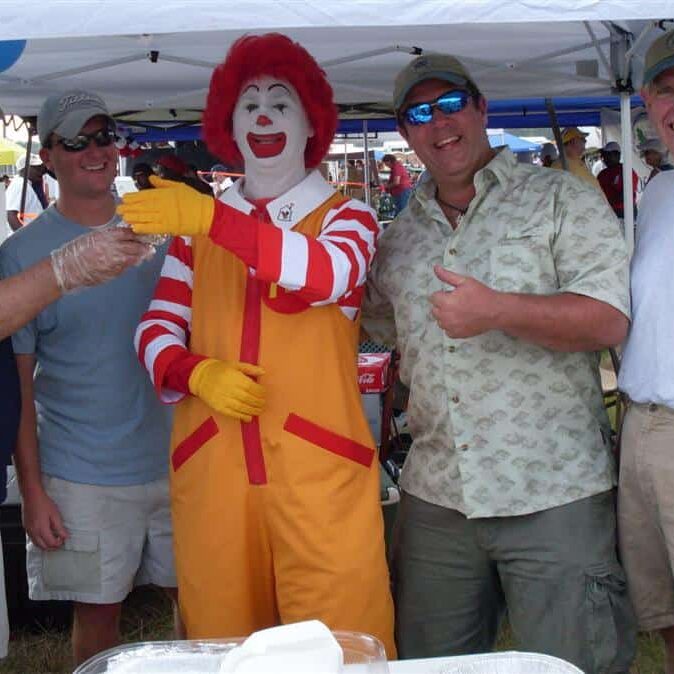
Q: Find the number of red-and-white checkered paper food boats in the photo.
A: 0